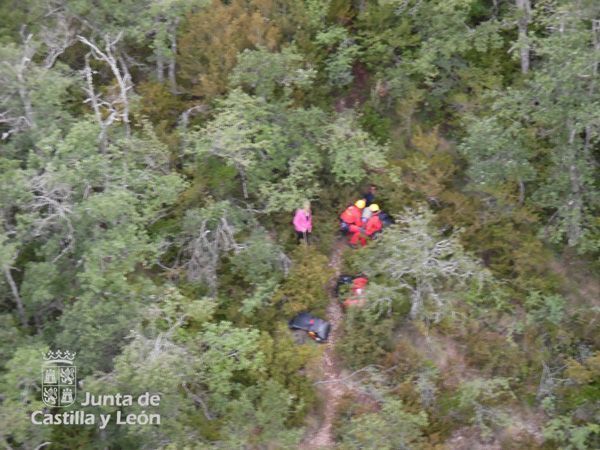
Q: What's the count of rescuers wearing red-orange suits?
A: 2